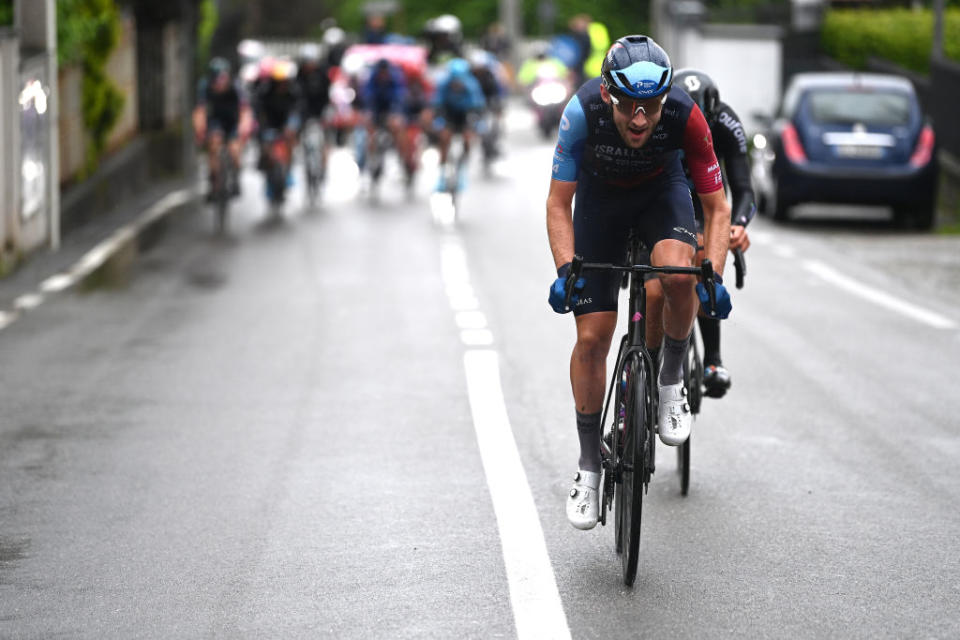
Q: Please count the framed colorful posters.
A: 0